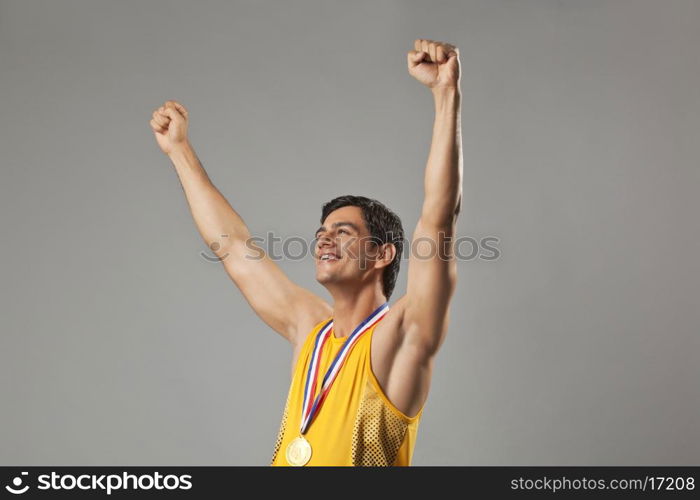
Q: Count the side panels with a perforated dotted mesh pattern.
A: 2